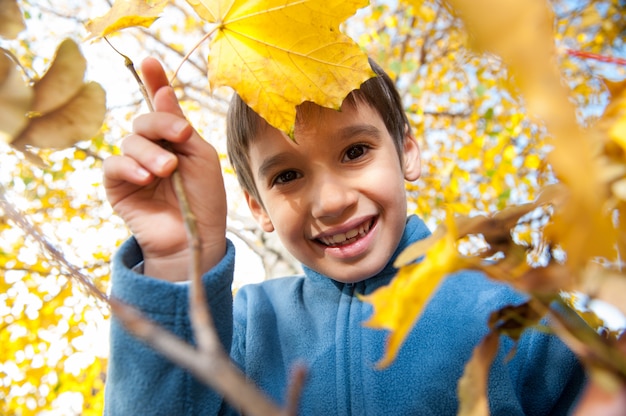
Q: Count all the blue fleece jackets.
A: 1